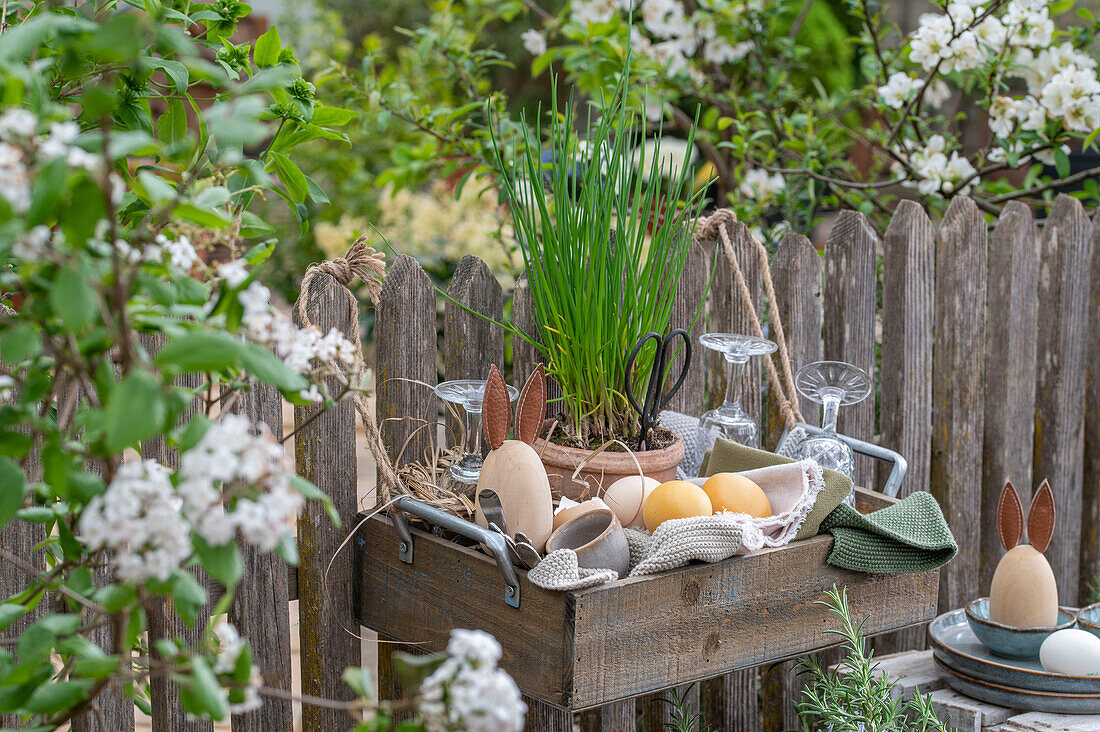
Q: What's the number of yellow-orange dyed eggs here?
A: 2